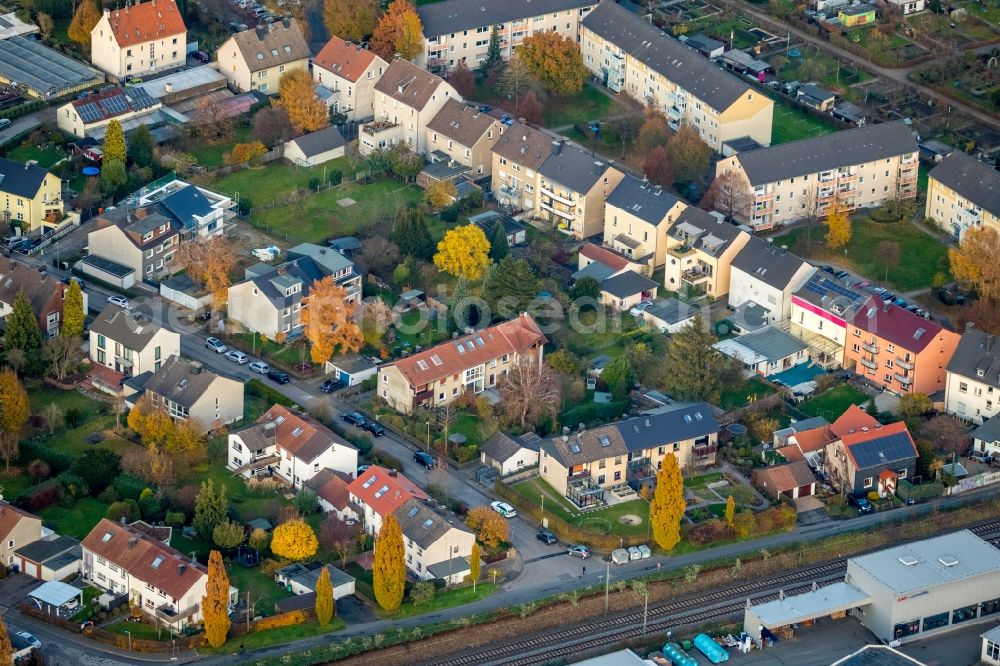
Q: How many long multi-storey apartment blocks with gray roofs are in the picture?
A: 4